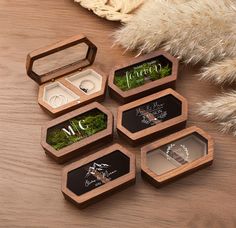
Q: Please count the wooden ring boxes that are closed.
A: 5